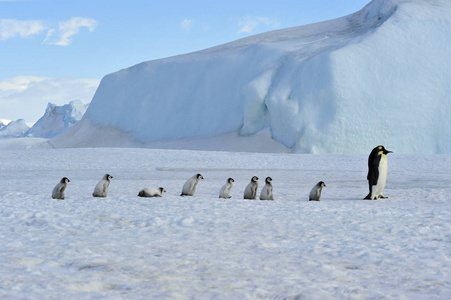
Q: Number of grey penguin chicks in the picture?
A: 8